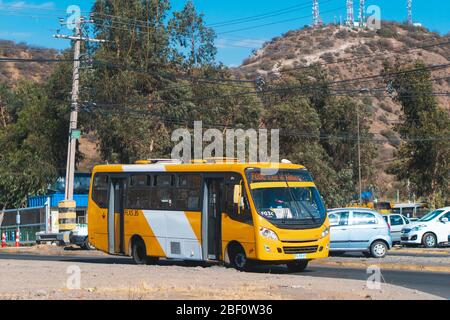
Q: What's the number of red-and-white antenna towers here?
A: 4